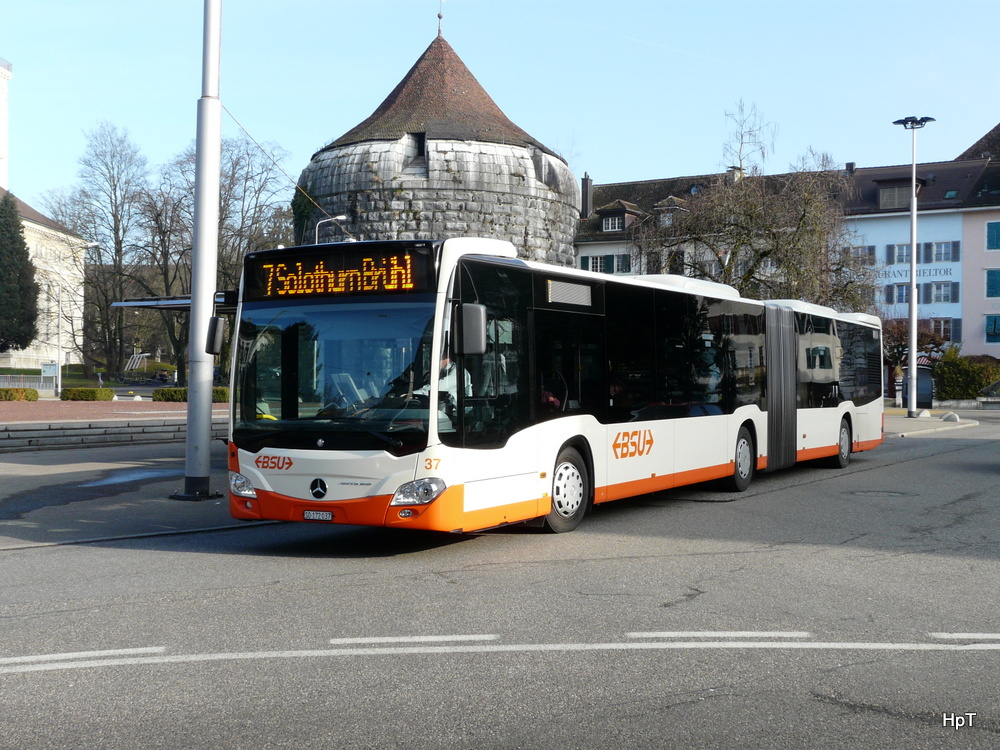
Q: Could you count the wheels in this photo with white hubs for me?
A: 3